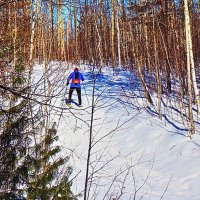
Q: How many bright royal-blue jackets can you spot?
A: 1